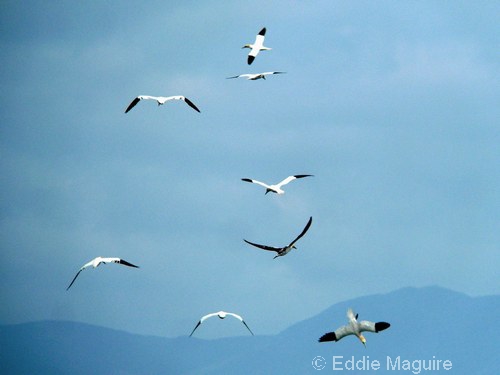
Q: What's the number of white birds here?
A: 7